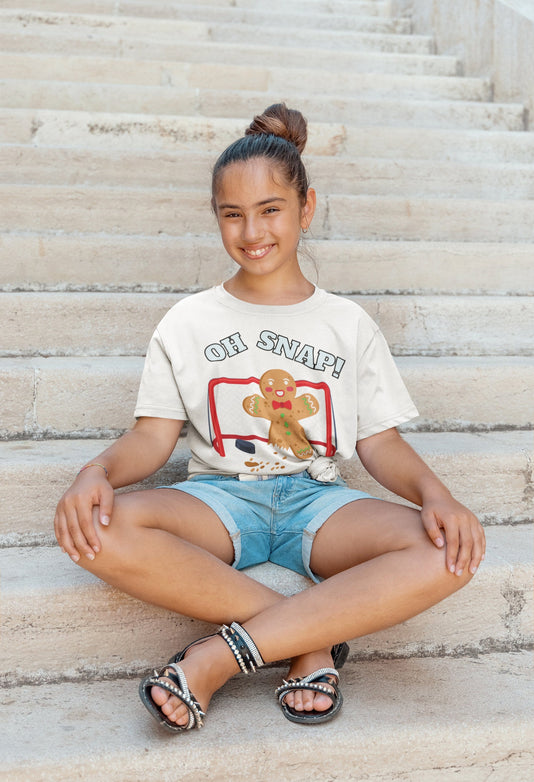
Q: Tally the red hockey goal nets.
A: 1